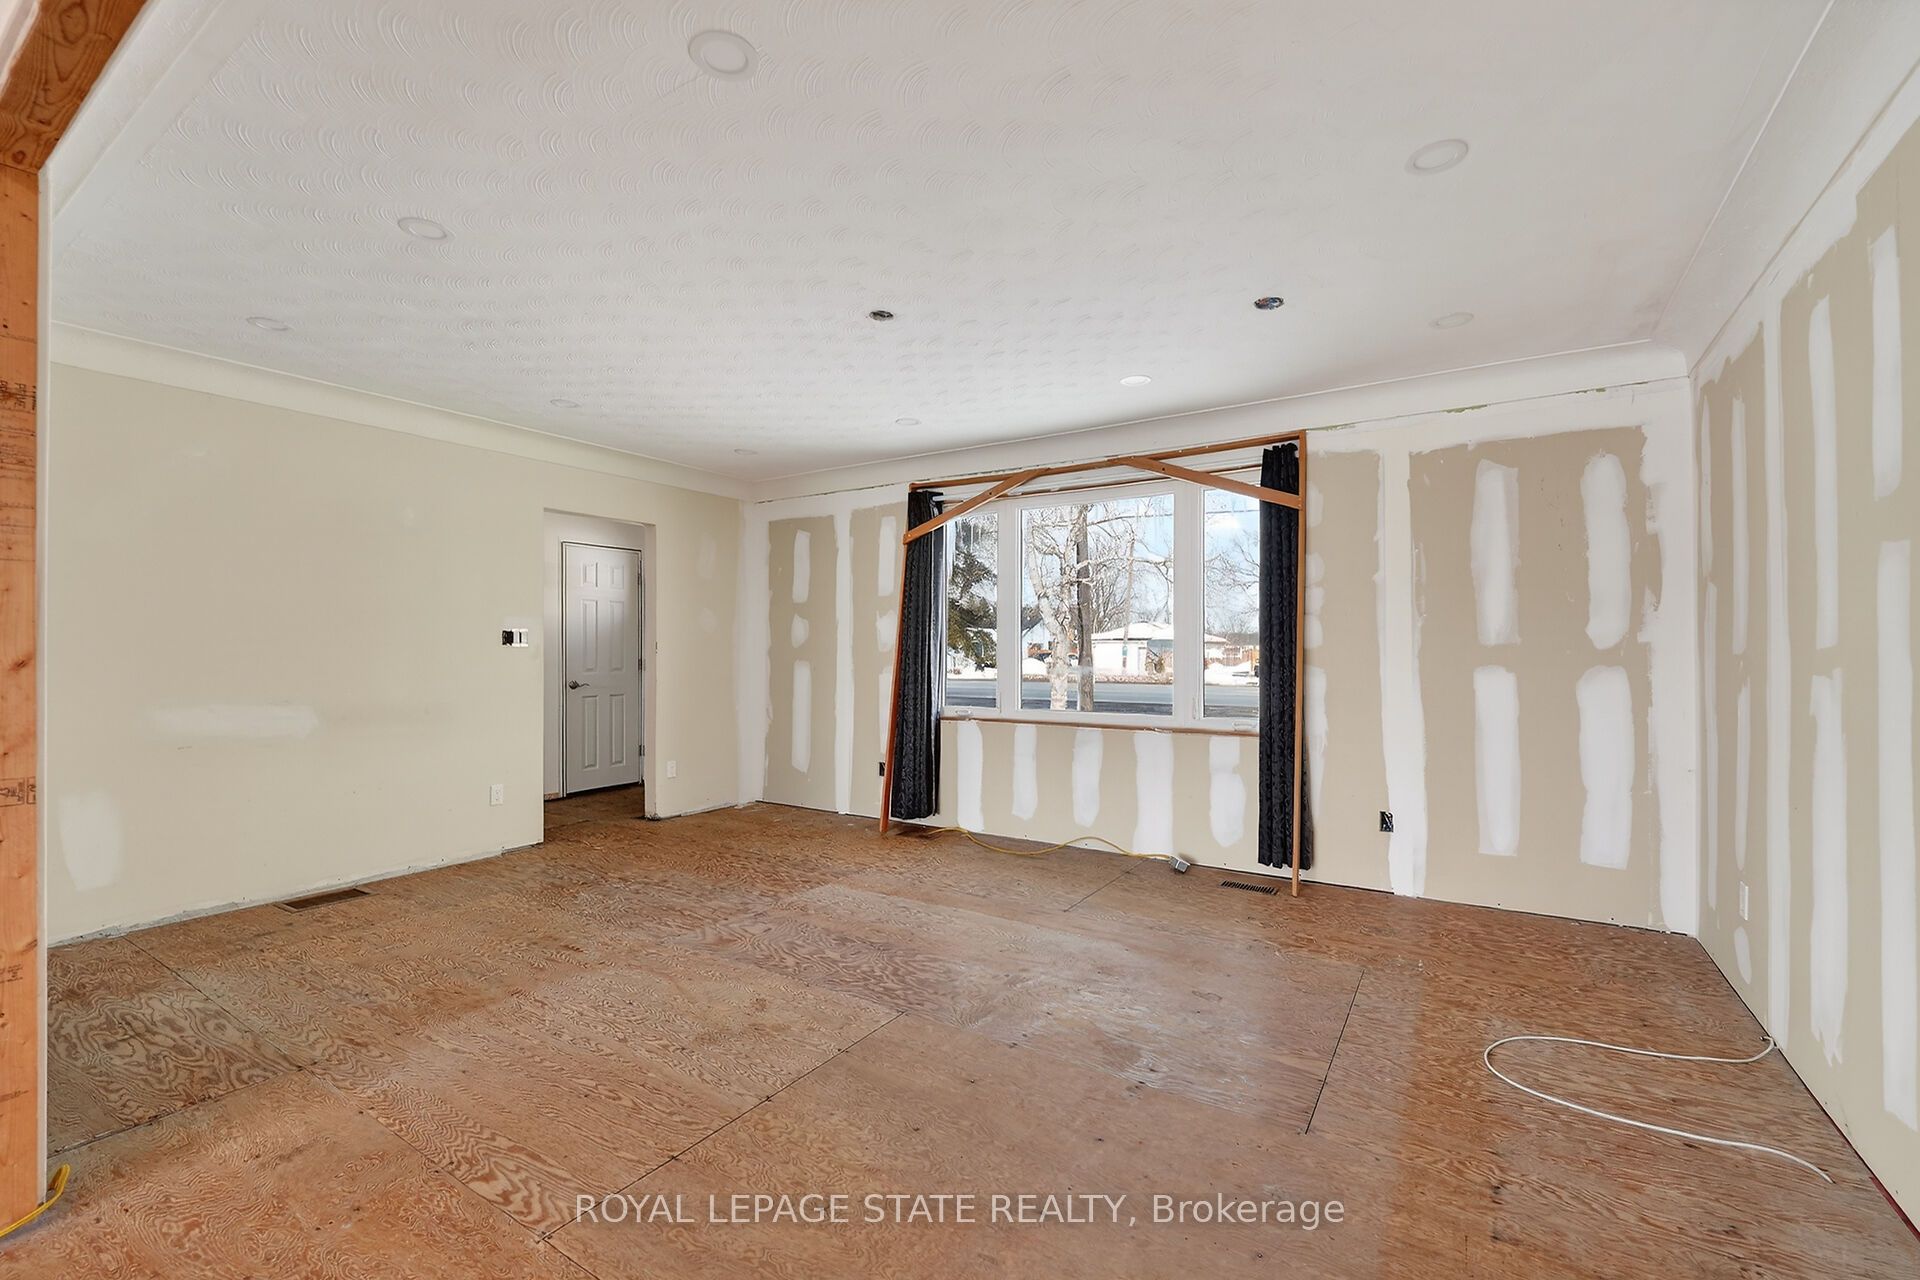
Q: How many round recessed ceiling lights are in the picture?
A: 9